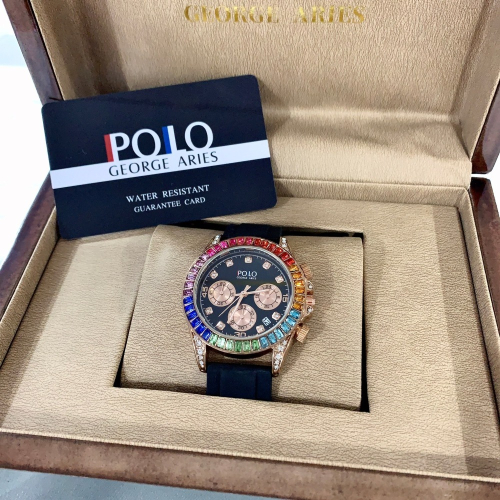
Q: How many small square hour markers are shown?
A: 9